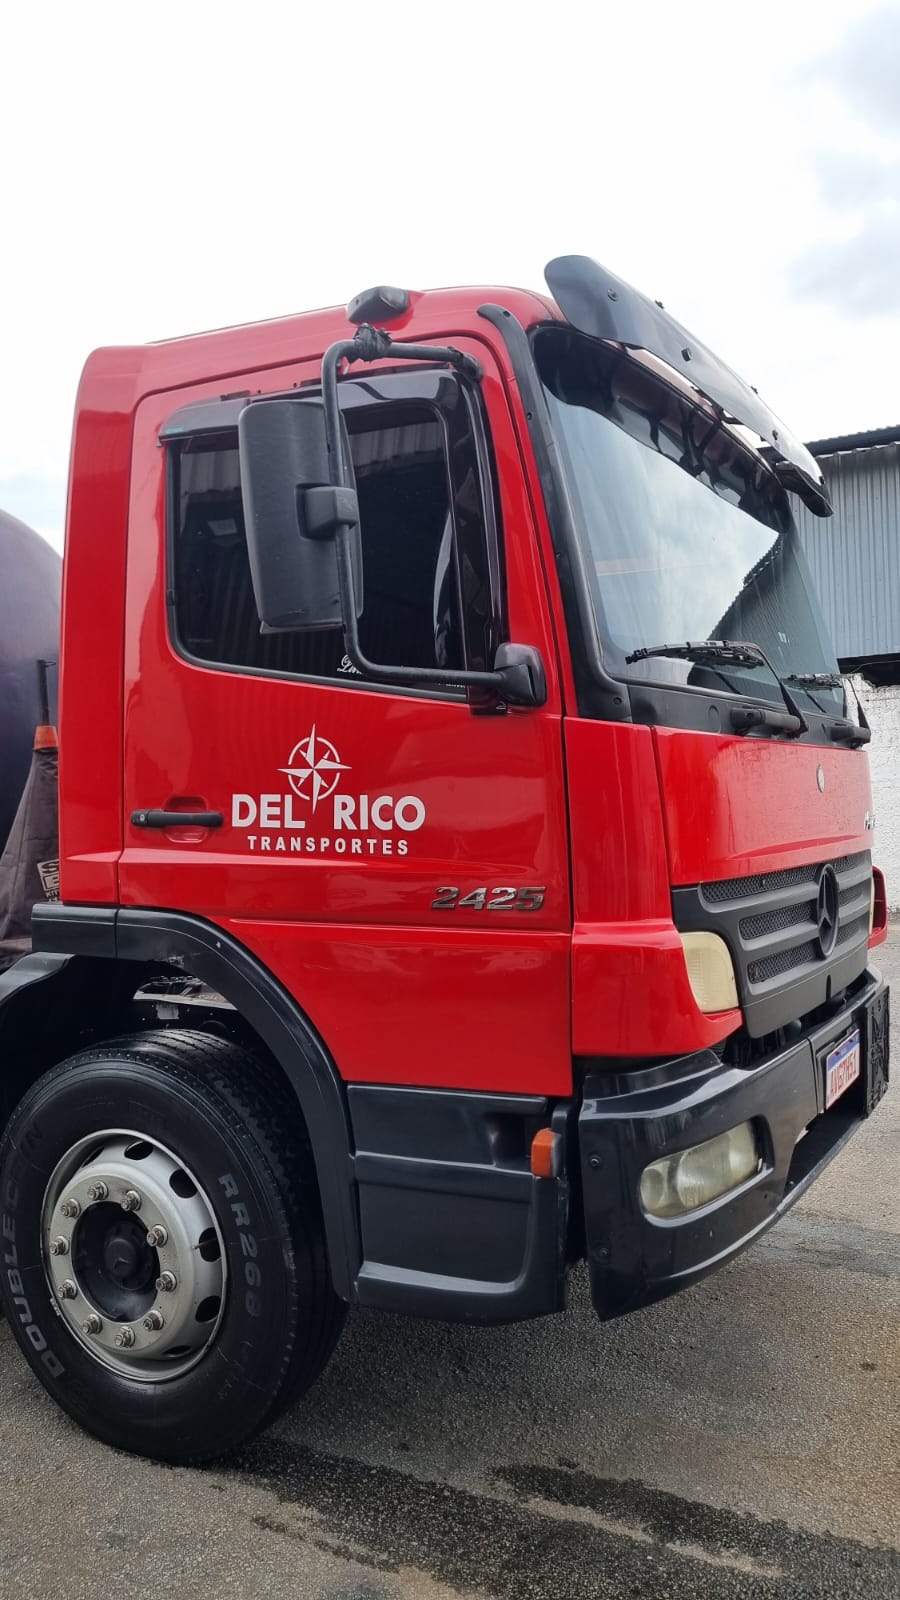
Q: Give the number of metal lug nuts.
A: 10